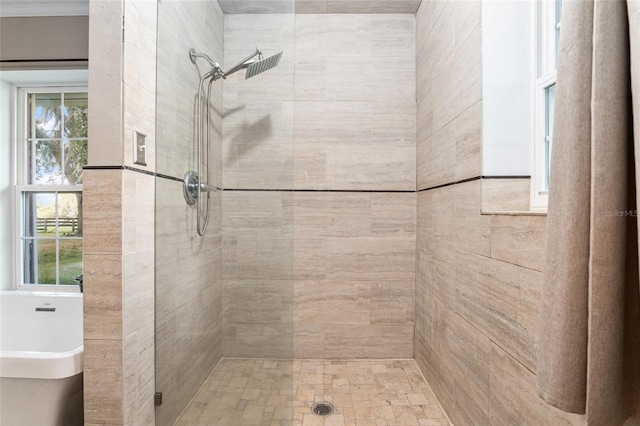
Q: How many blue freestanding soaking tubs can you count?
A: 0